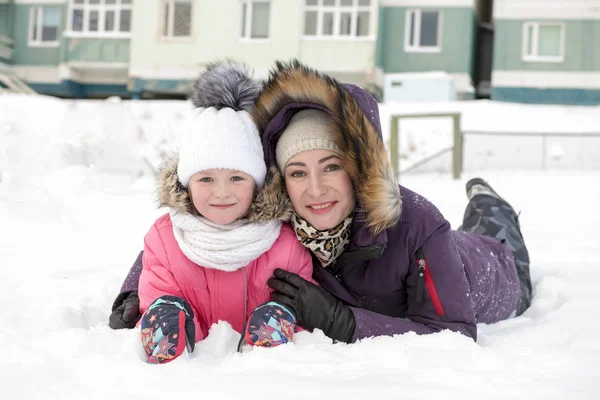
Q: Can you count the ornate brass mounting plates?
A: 0